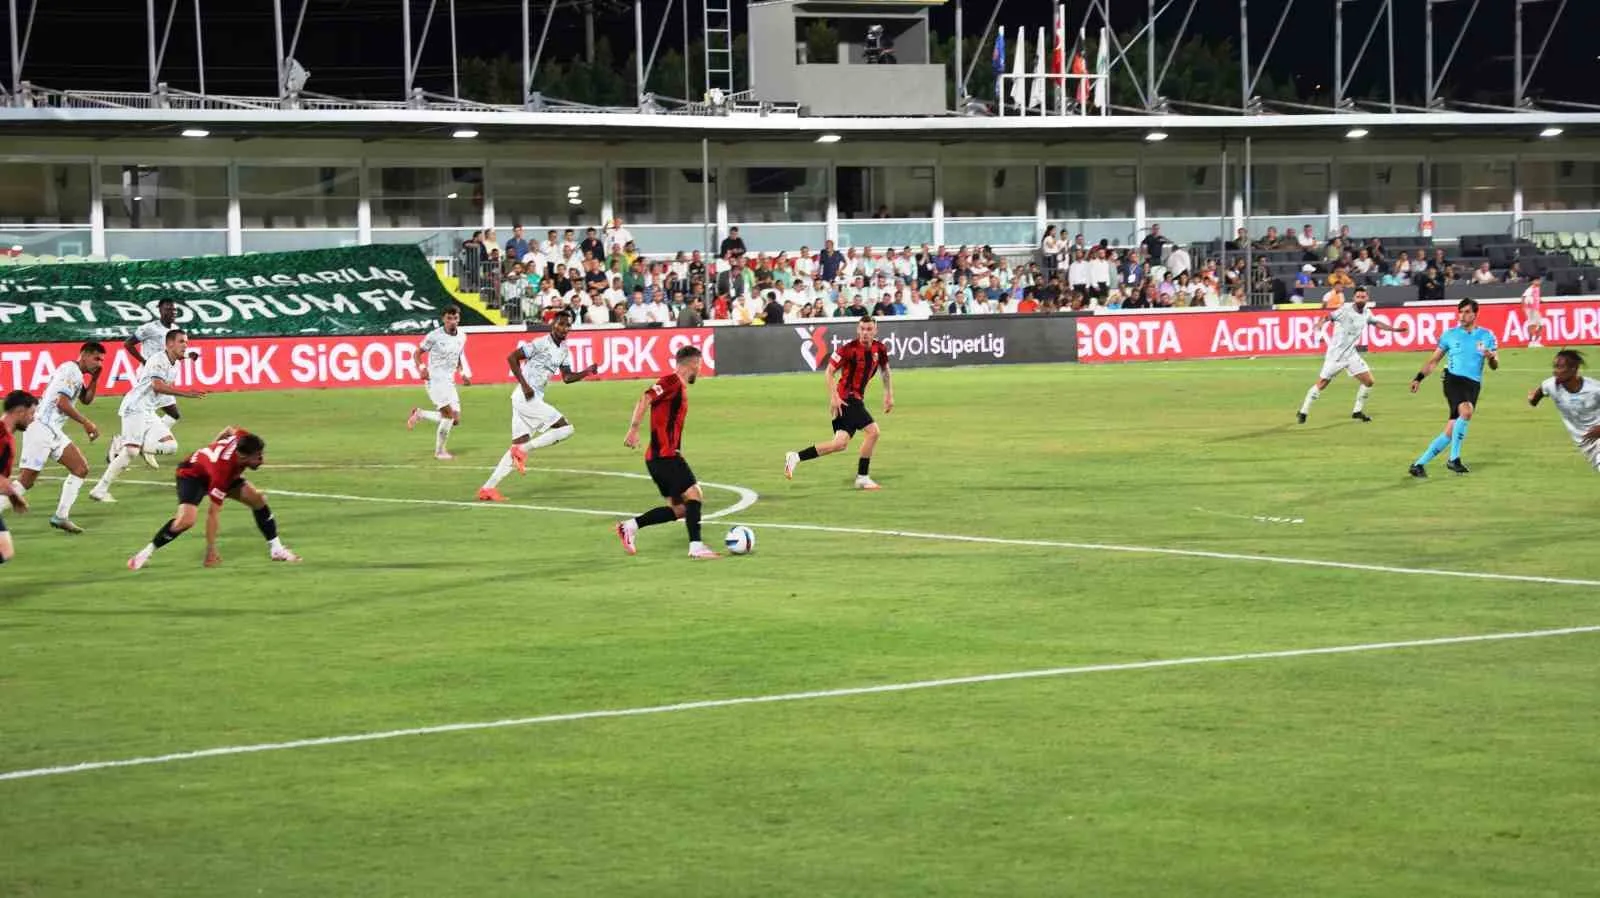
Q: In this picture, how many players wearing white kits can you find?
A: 7